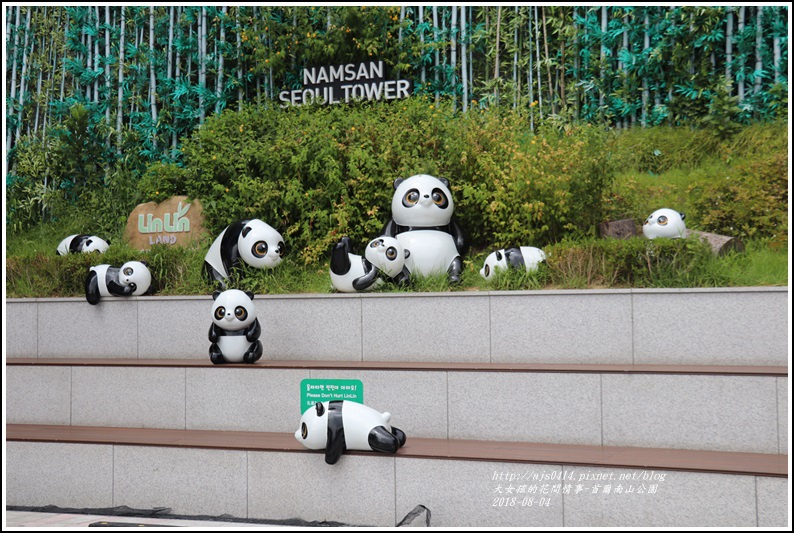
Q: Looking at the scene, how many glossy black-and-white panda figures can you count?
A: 9